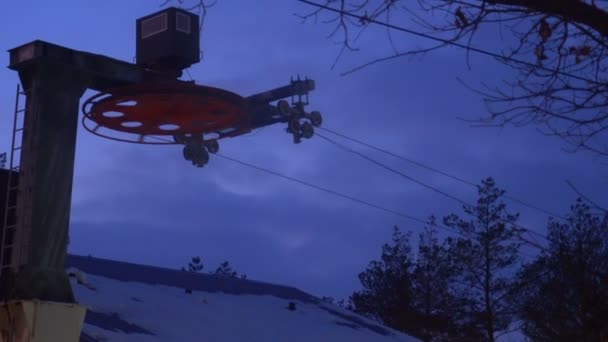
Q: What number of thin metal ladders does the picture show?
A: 1